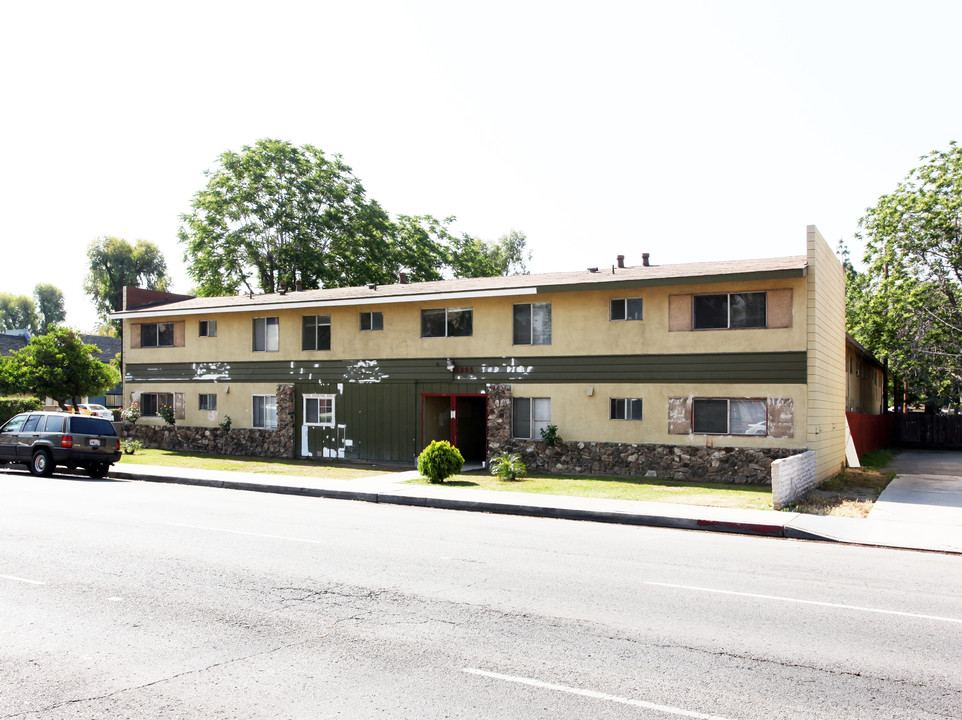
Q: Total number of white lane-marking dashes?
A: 4